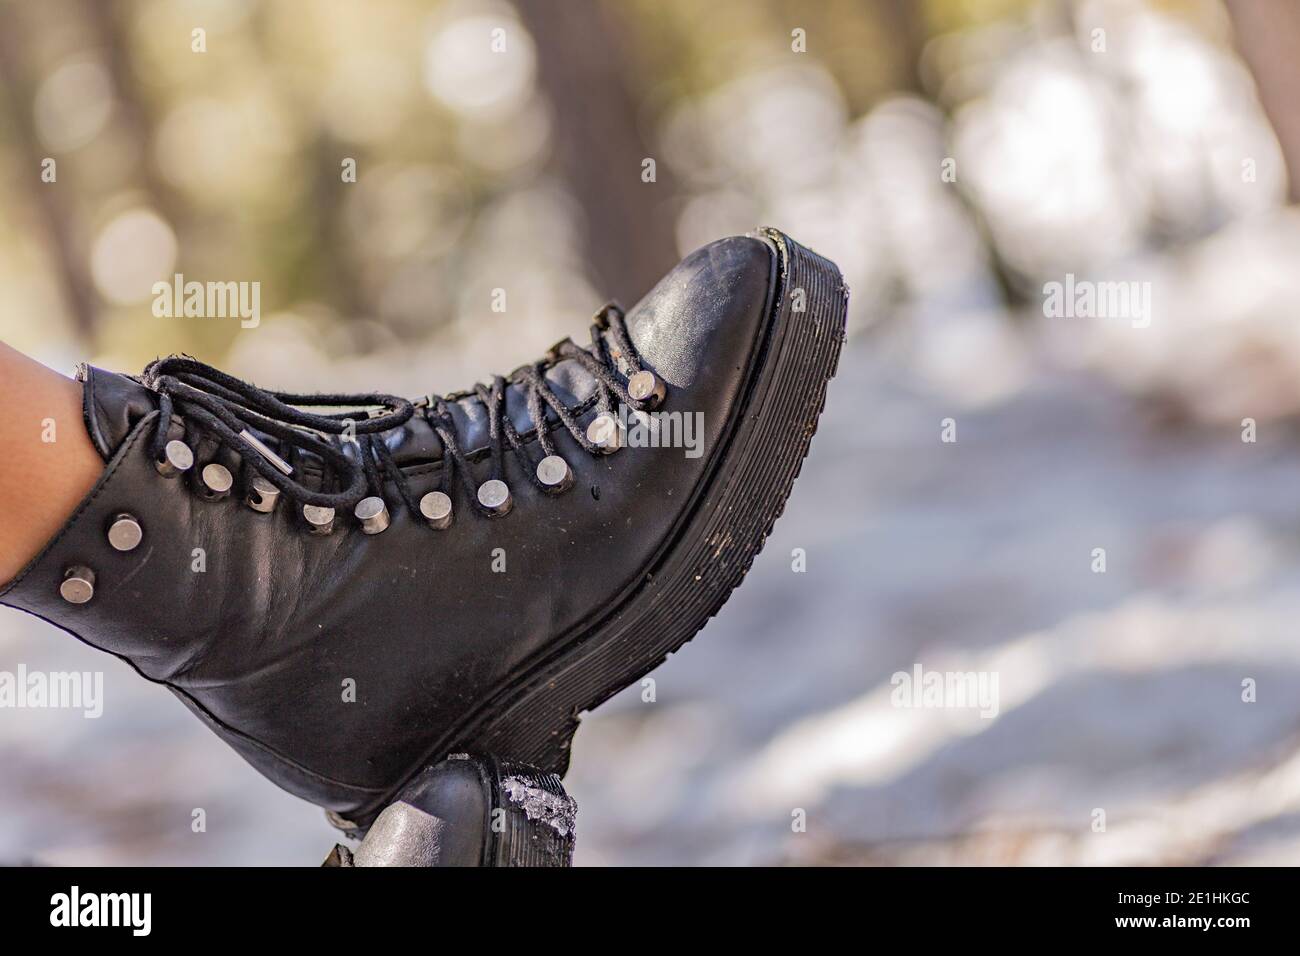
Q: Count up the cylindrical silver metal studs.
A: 12